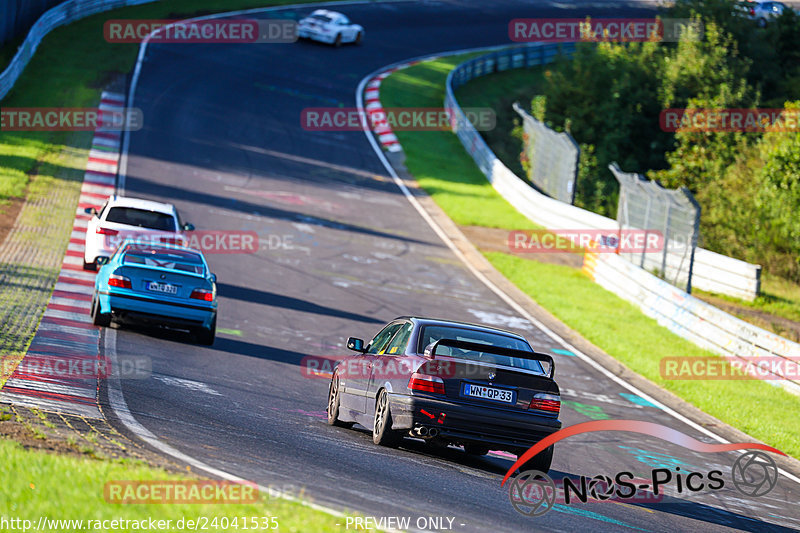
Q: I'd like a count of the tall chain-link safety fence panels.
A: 2